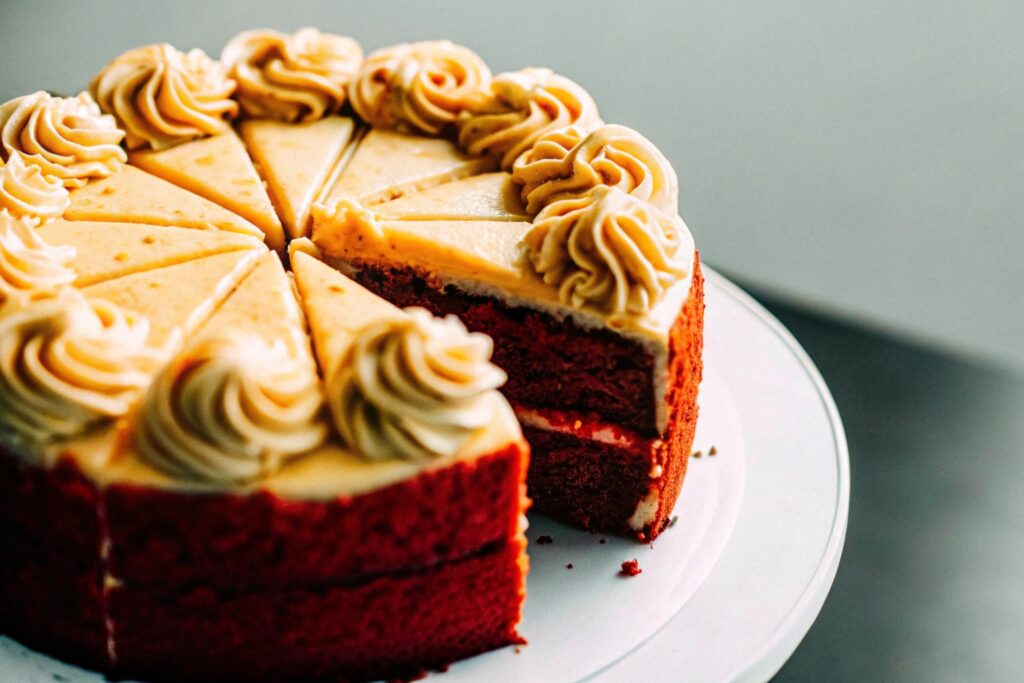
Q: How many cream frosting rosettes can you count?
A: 12